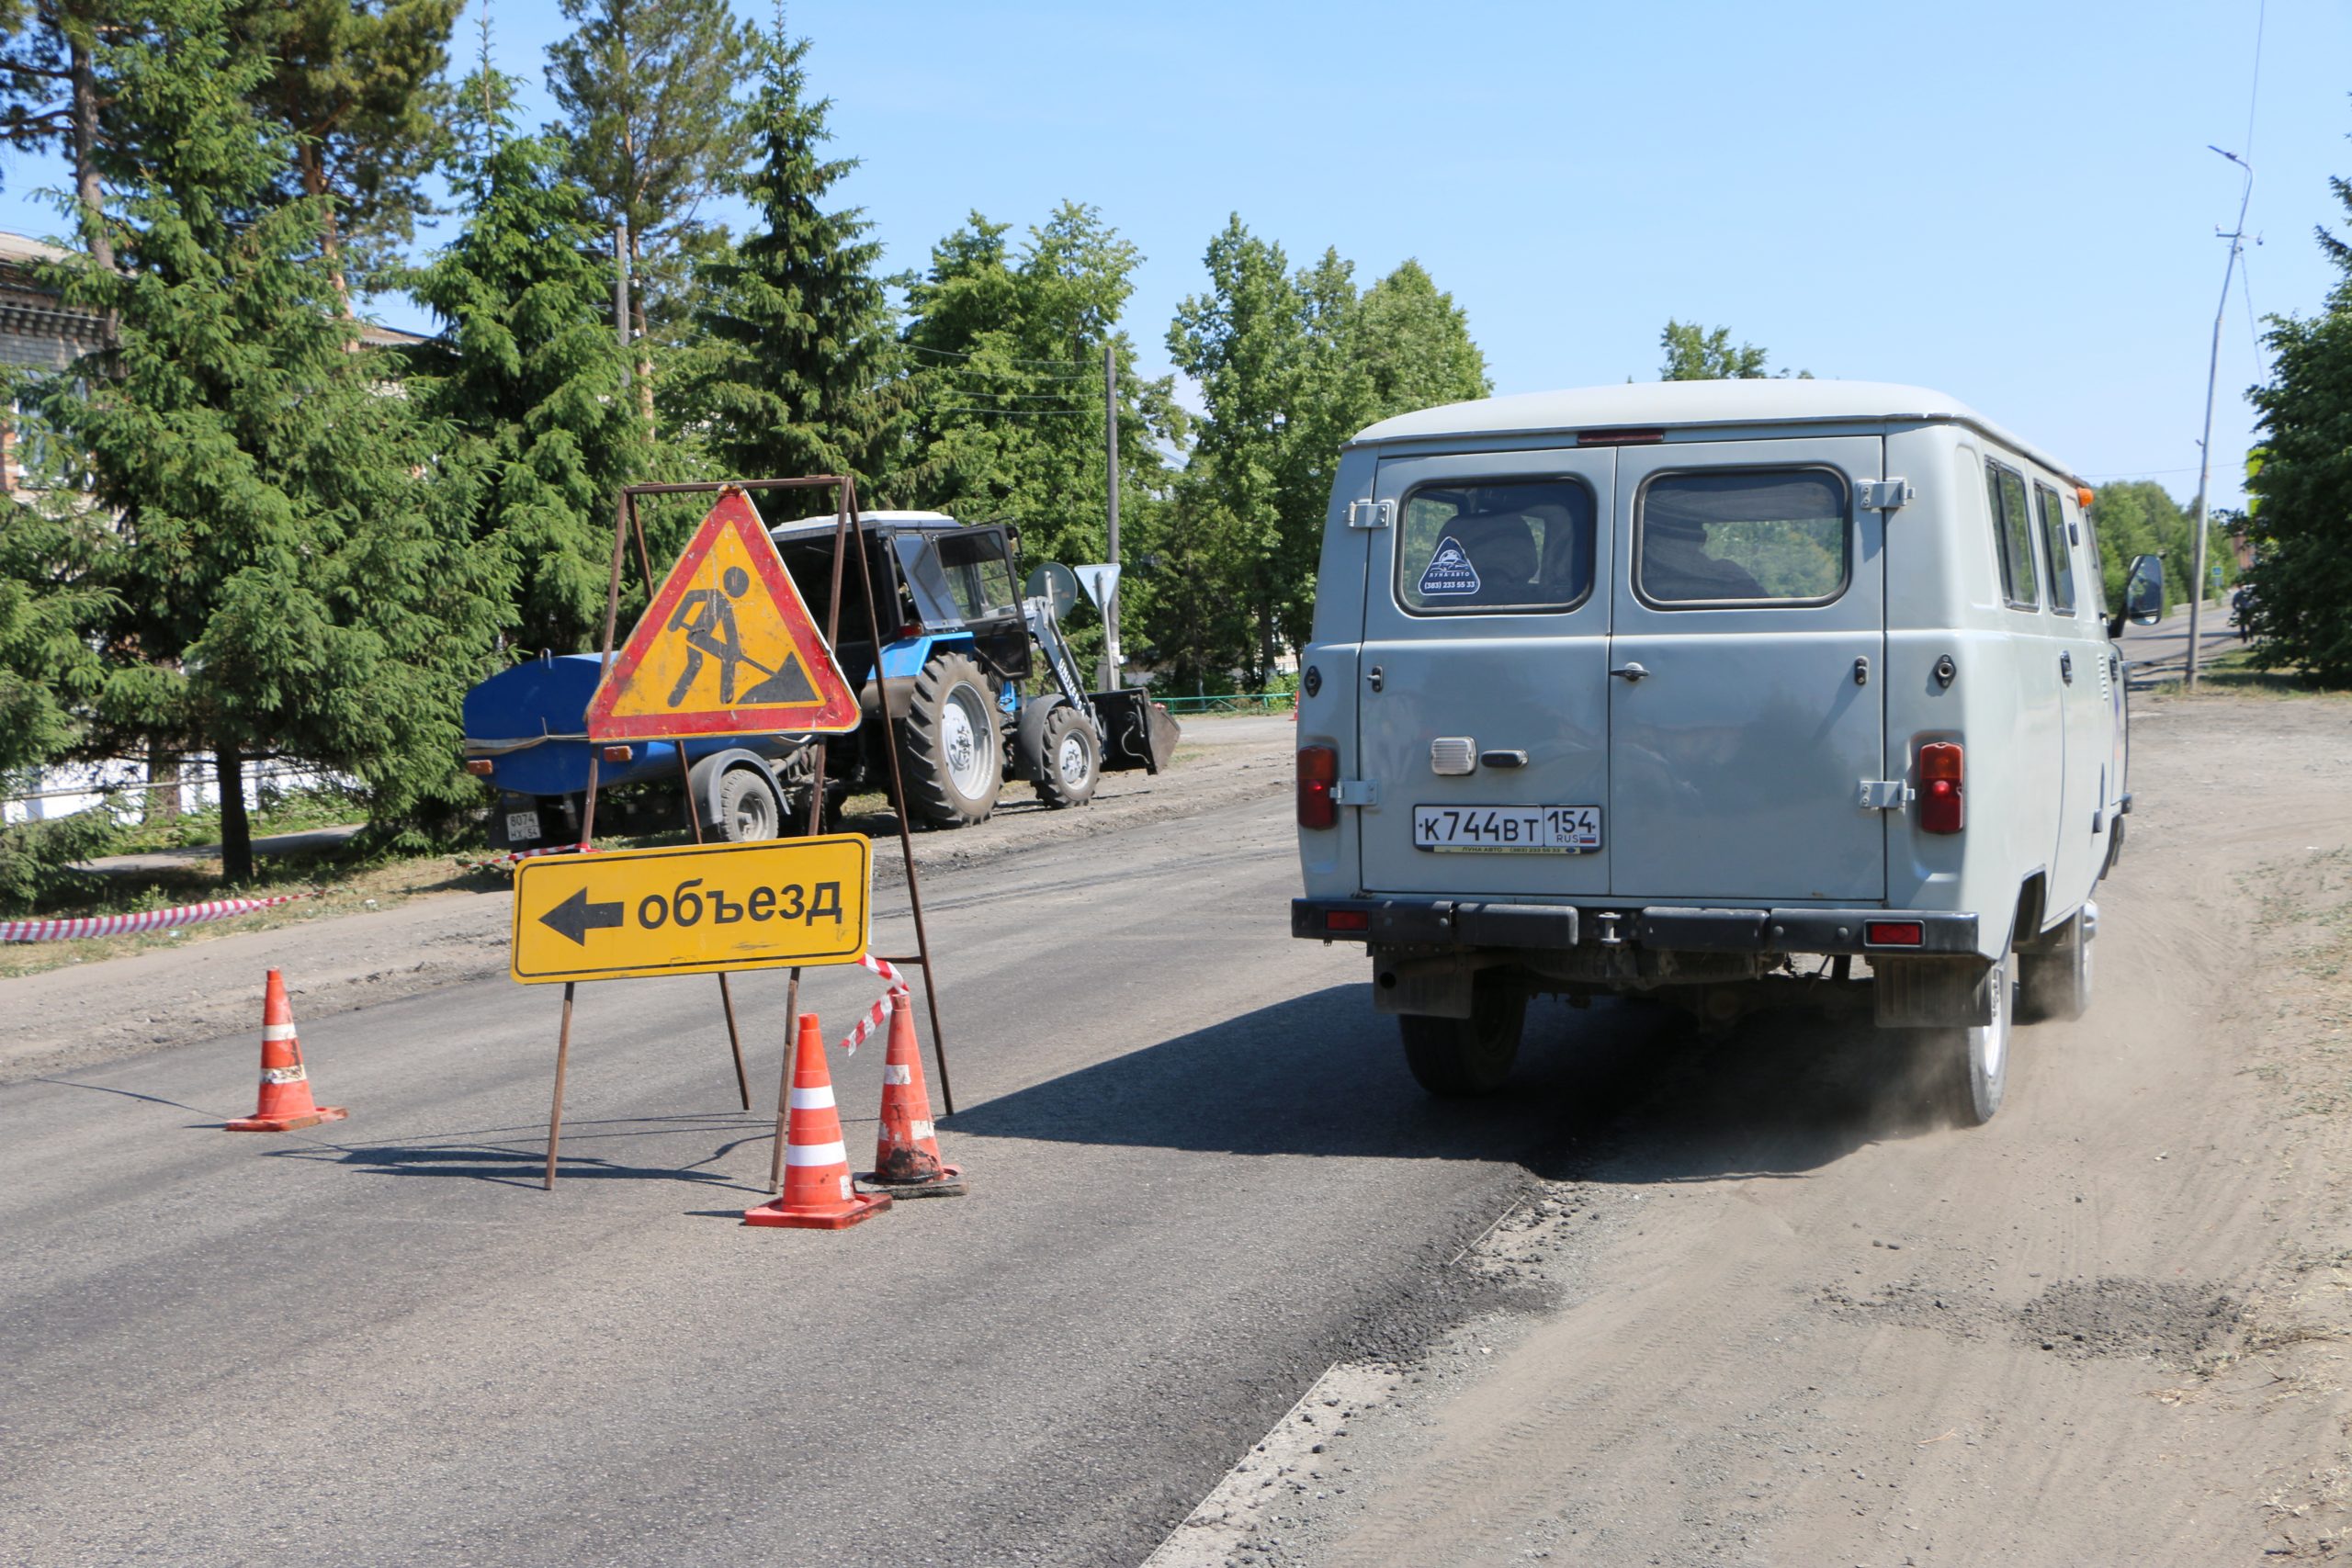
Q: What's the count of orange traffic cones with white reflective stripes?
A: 3